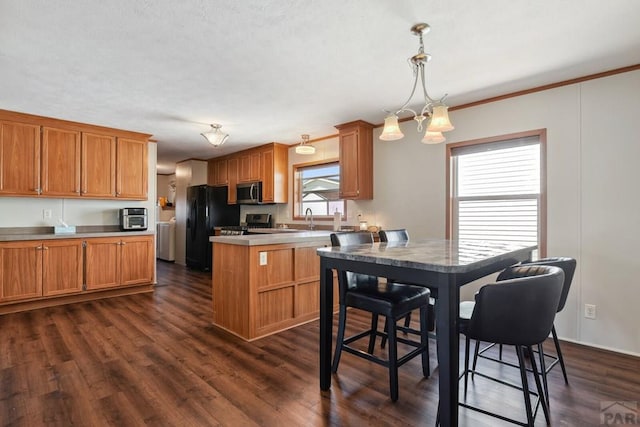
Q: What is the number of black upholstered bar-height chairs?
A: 4